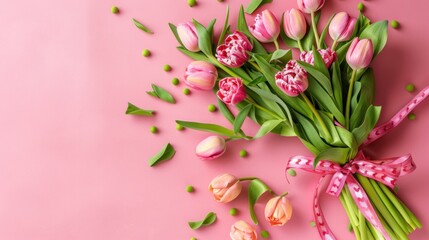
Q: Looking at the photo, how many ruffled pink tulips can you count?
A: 4